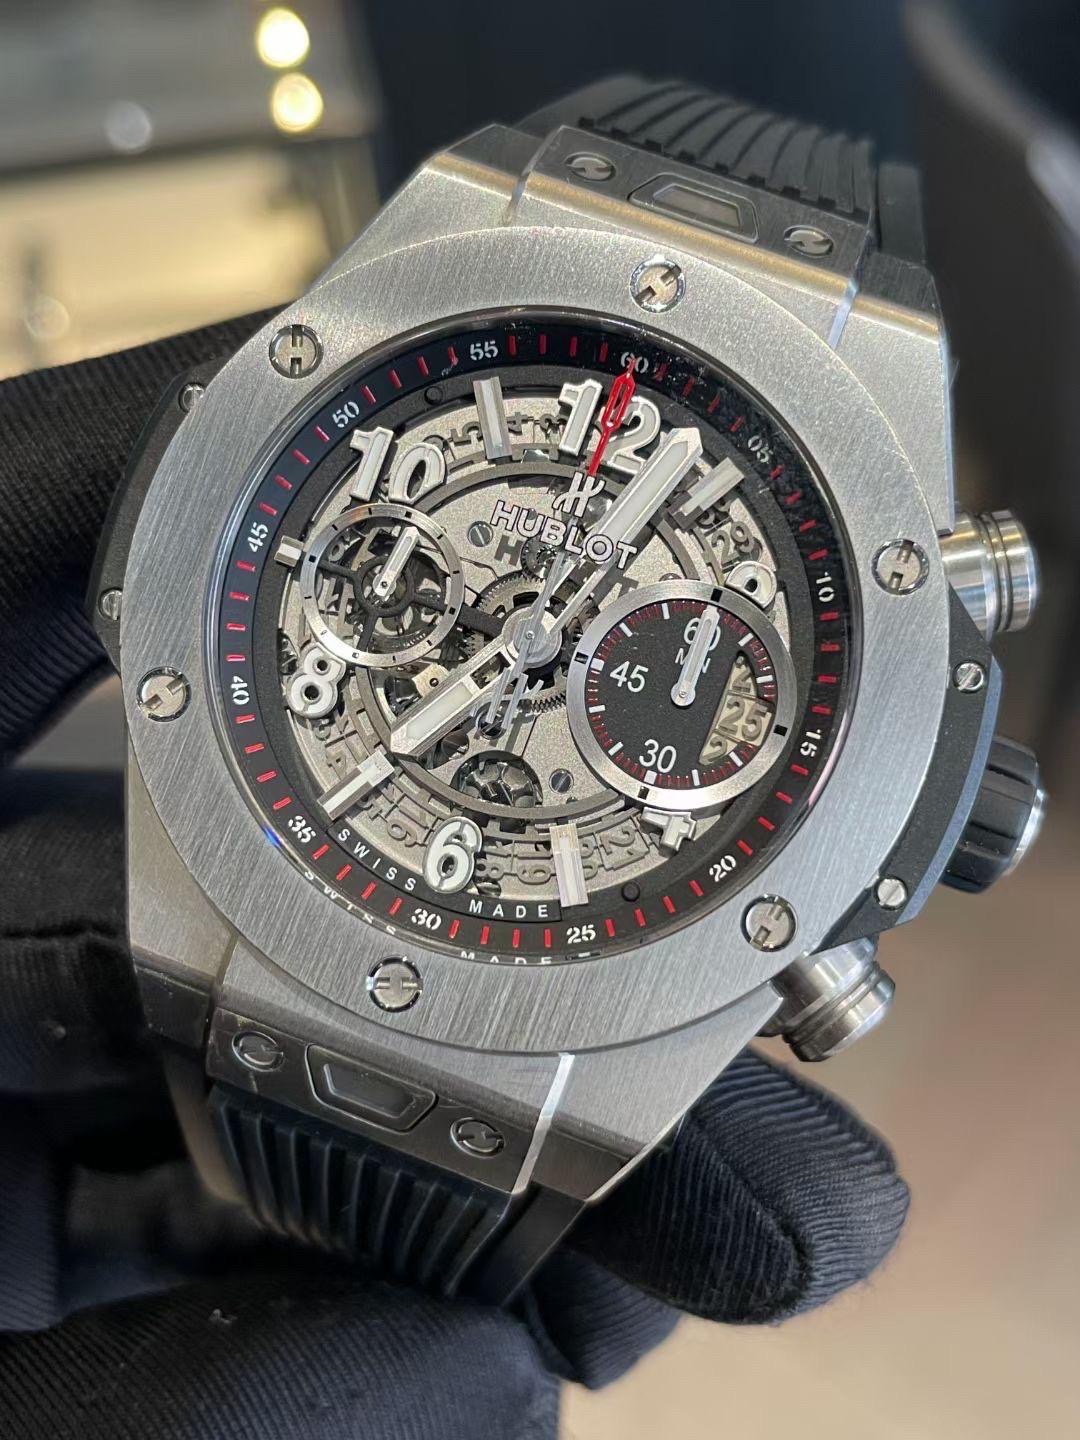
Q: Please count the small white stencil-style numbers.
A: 12